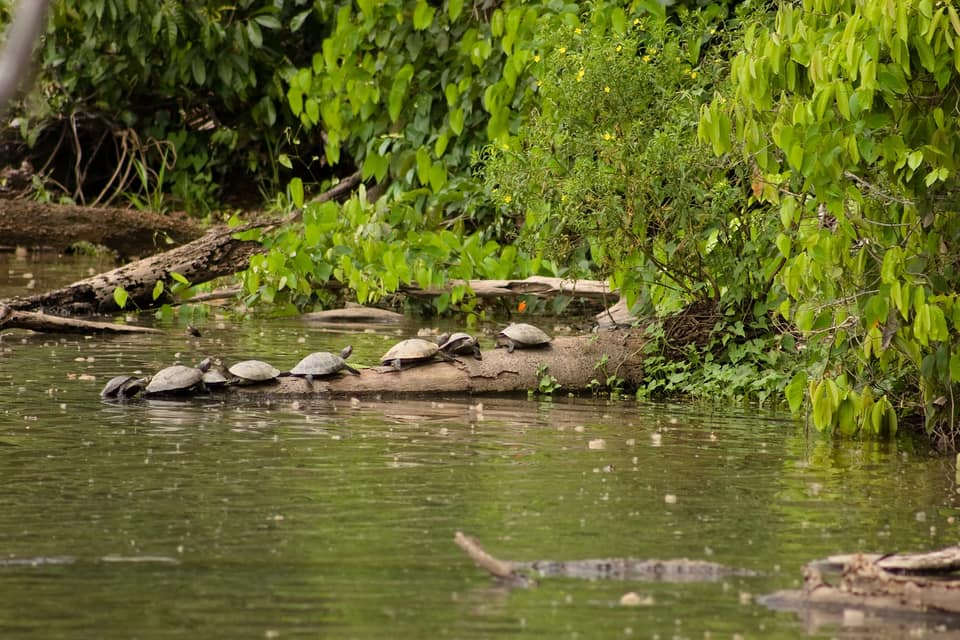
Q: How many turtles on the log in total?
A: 8